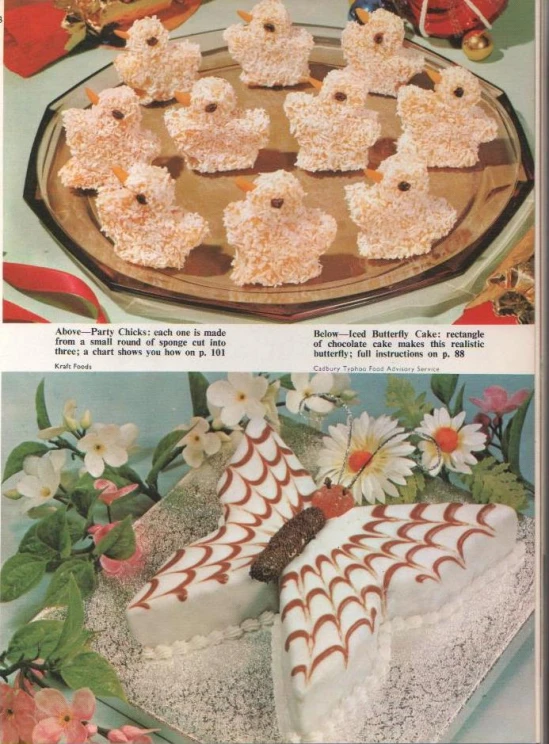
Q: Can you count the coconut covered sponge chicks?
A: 10